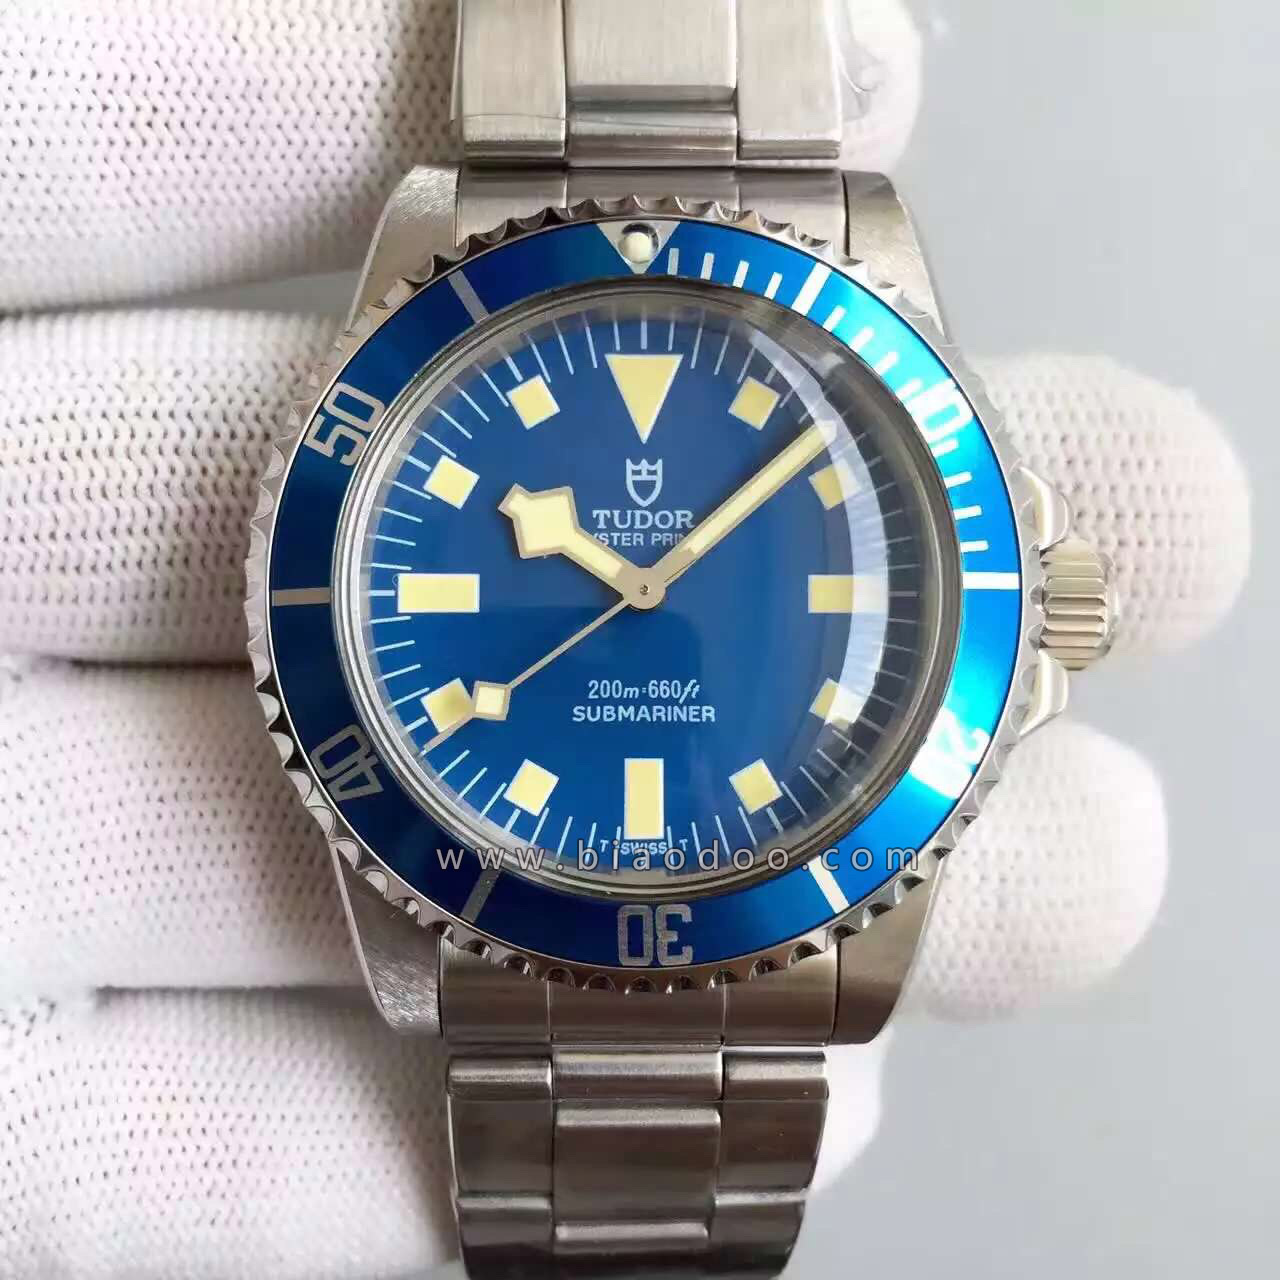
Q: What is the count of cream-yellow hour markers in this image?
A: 12